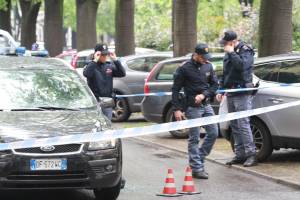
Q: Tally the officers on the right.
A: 2